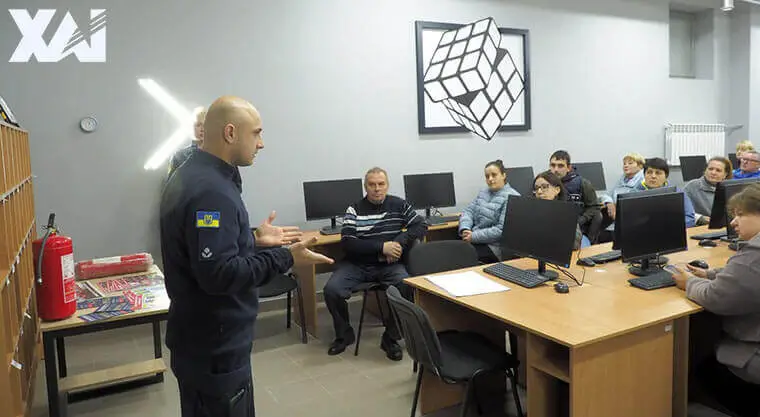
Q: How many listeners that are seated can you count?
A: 10